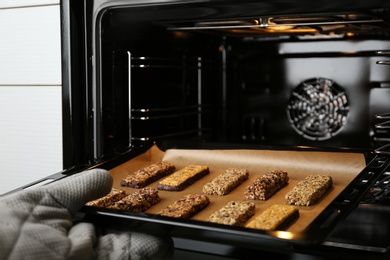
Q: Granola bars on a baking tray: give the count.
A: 10